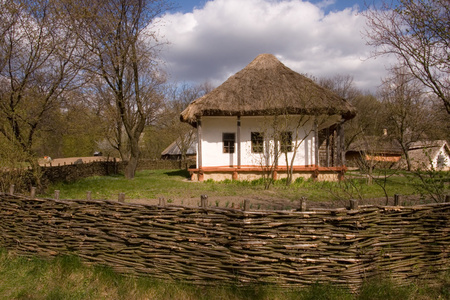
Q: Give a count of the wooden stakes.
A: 12